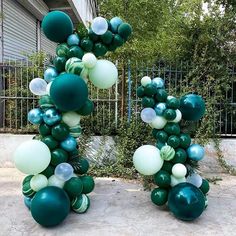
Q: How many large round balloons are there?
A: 8